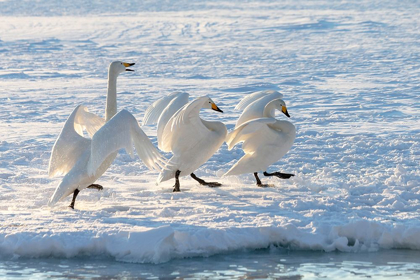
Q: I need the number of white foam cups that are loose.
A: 0